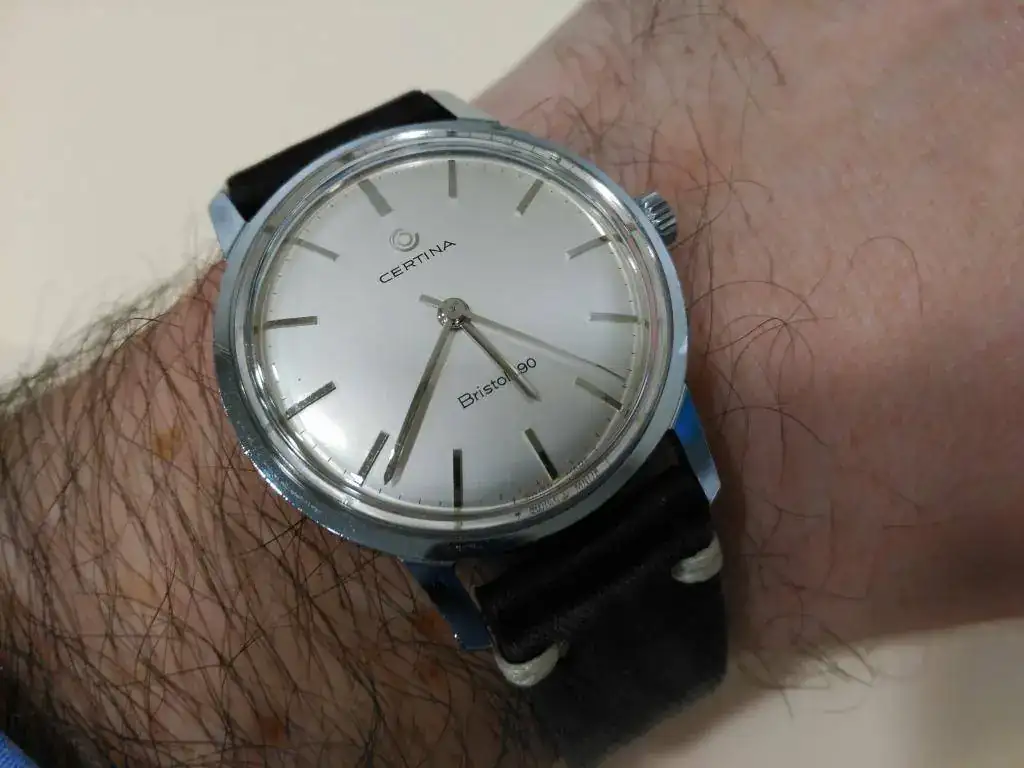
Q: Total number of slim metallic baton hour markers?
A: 12